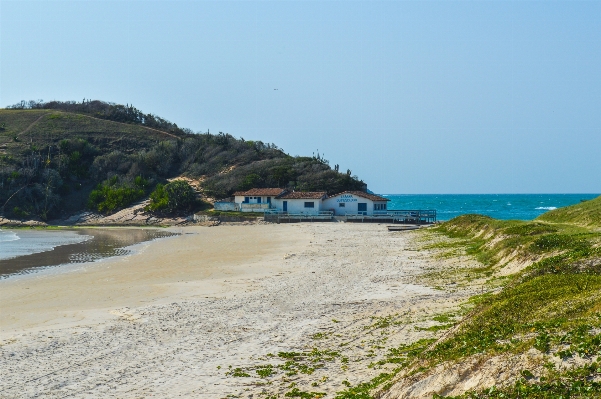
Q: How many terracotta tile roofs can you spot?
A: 3